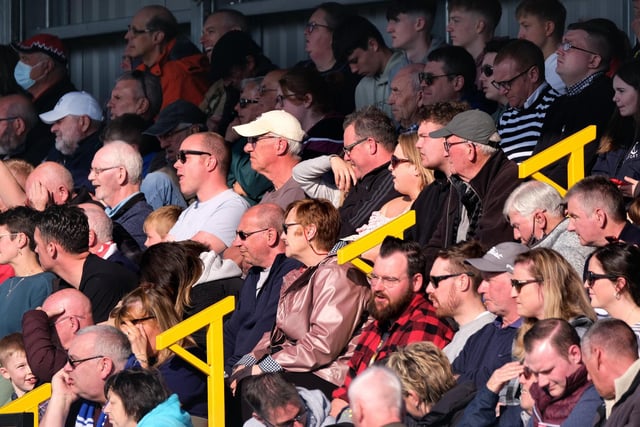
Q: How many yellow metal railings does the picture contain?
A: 4